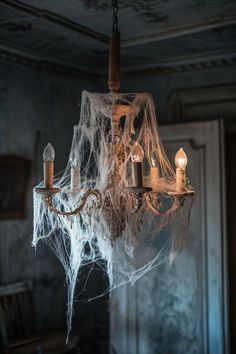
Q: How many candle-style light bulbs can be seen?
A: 5